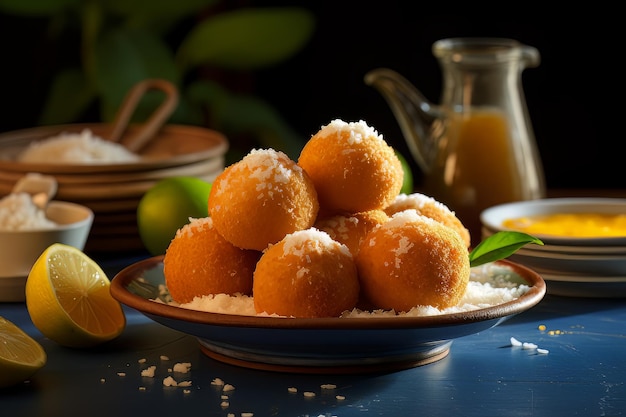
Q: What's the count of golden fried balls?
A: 7